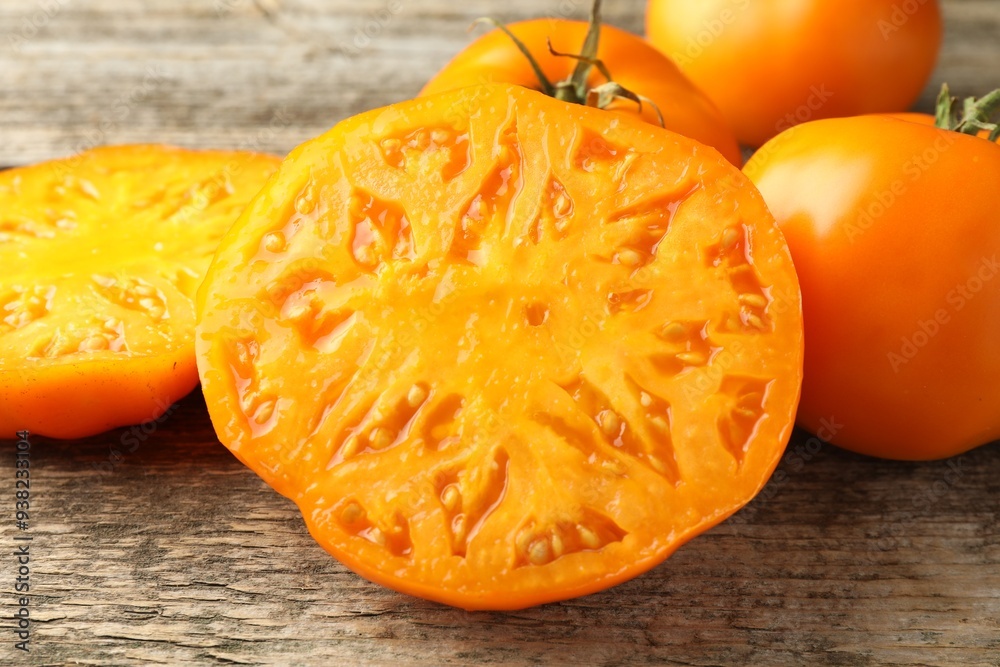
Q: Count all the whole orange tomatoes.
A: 3